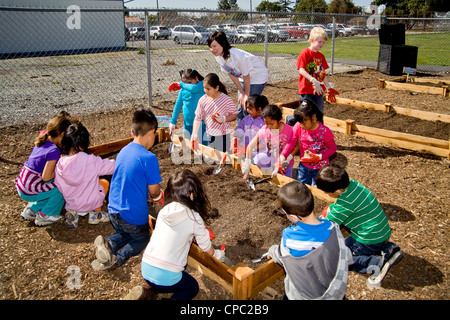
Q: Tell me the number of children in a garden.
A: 12